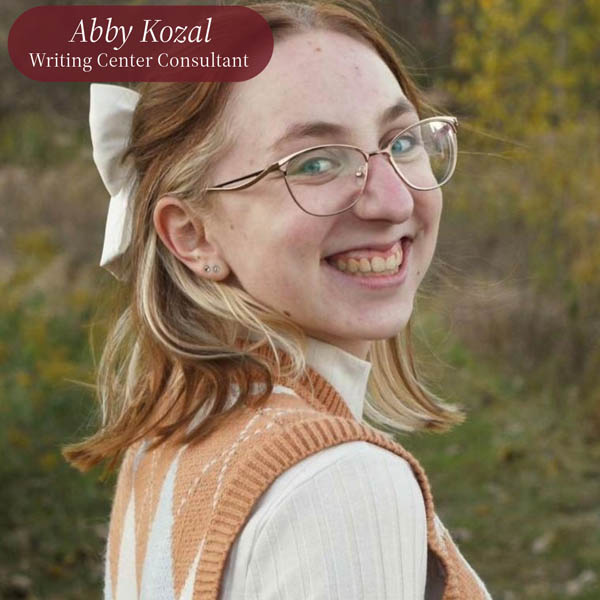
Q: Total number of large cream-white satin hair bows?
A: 1